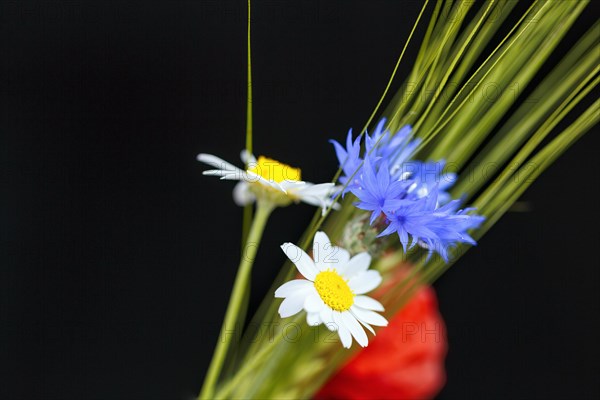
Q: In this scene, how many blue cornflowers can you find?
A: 1